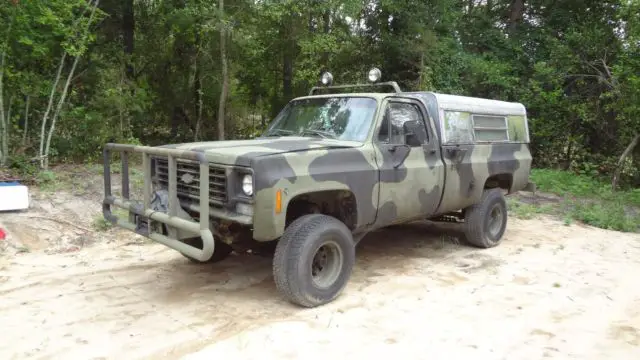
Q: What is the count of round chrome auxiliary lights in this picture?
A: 2